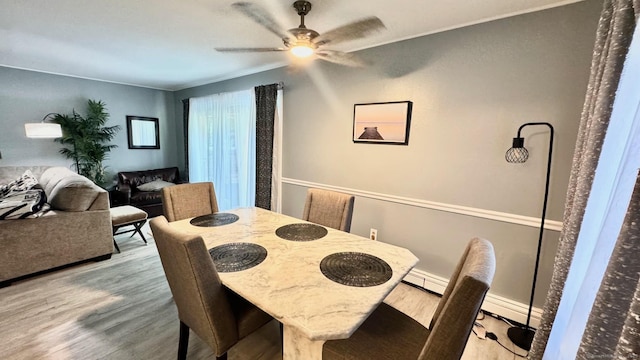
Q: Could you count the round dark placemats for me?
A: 4